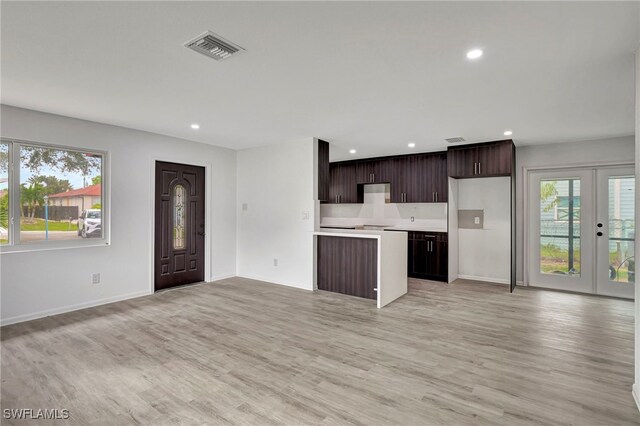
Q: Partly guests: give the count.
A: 0